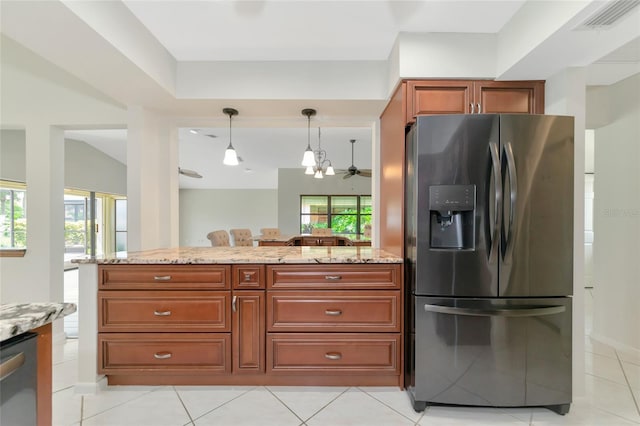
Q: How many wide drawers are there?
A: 6